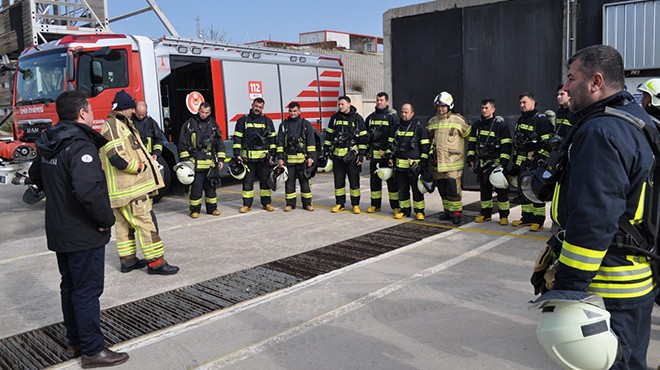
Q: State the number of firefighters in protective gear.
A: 14